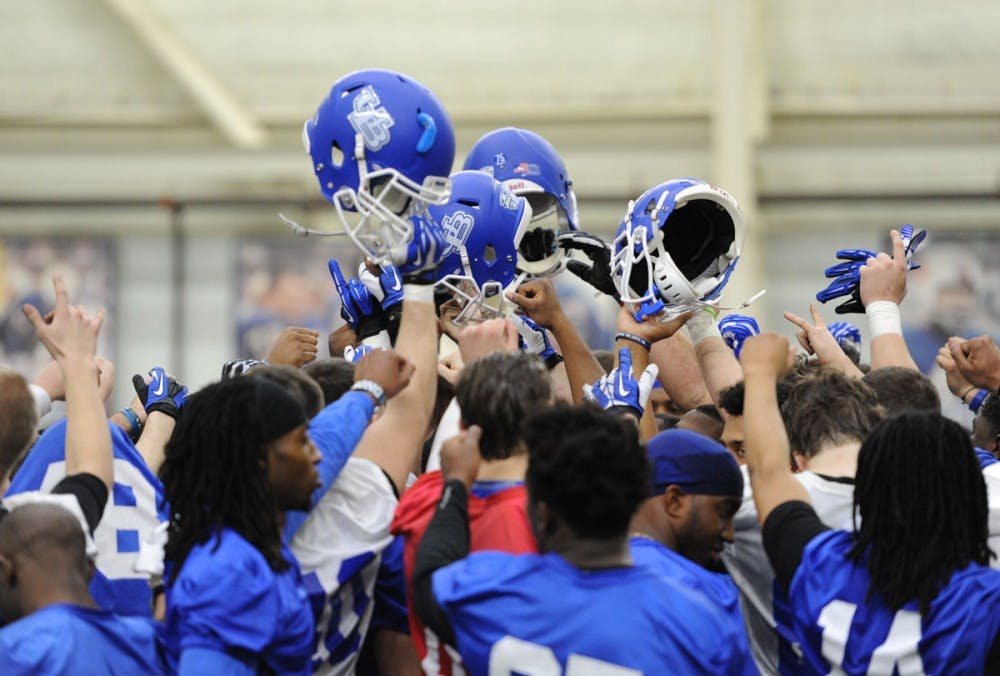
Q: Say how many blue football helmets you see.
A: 4